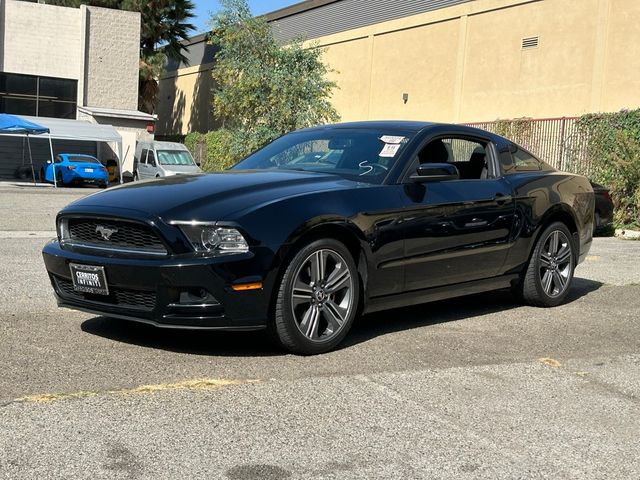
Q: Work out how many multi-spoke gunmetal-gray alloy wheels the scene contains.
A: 2